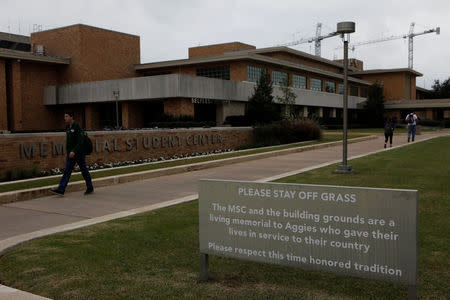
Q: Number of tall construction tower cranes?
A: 2